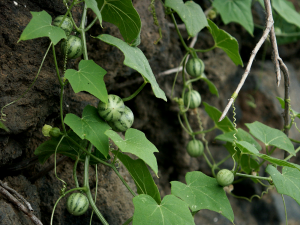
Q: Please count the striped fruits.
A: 9